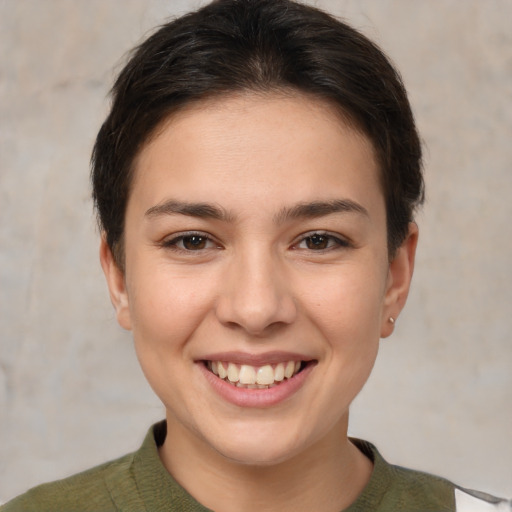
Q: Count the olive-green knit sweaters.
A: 1